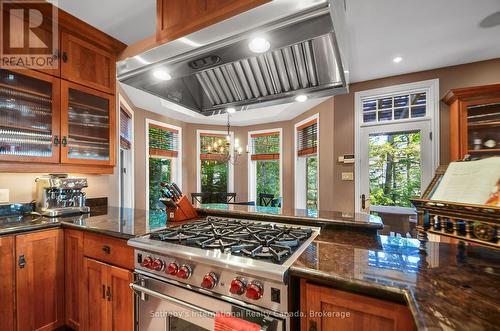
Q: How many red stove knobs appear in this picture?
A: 7